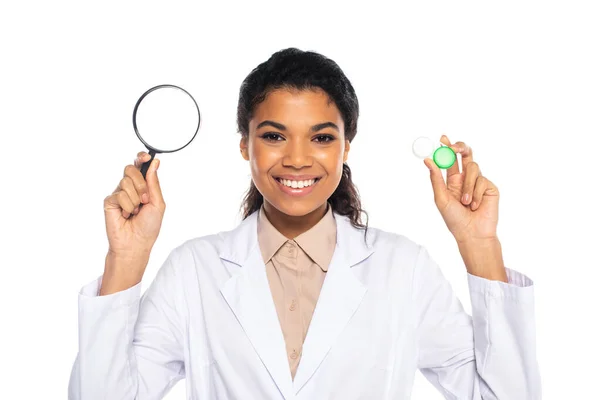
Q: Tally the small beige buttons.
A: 3